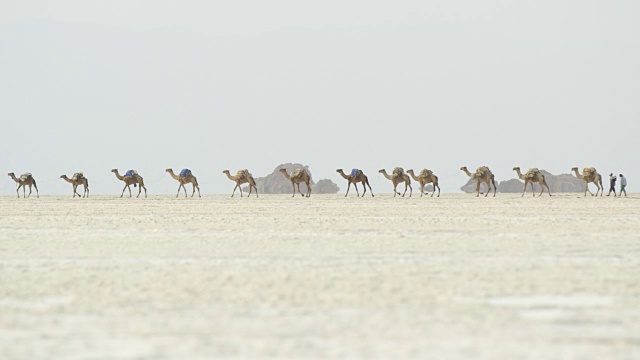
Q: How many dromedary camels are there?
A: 12